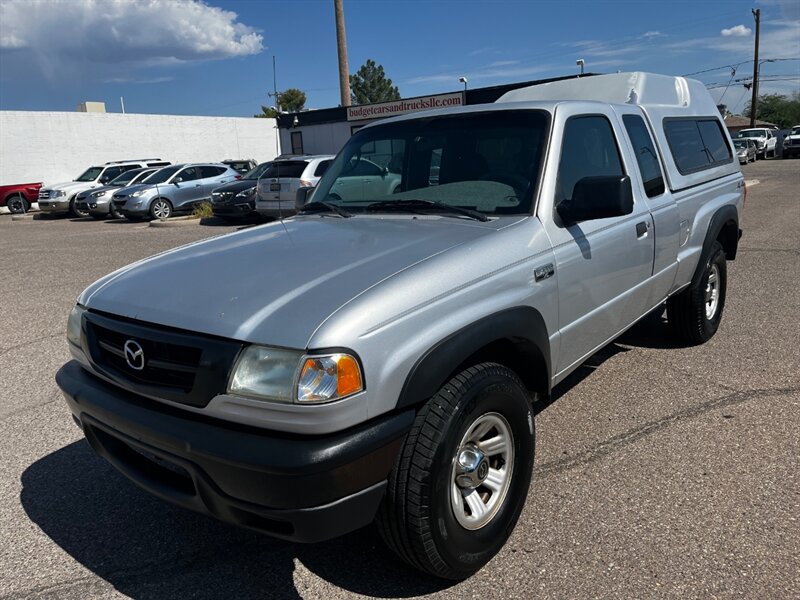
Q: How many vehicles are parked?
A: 11